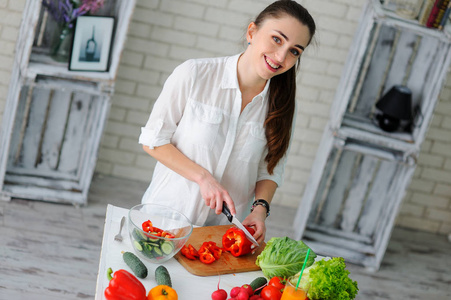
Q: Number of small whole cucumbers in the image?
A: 3